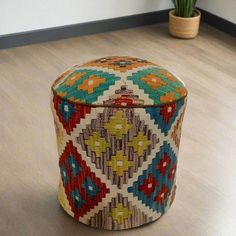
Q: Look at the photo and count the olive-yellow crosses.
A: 5